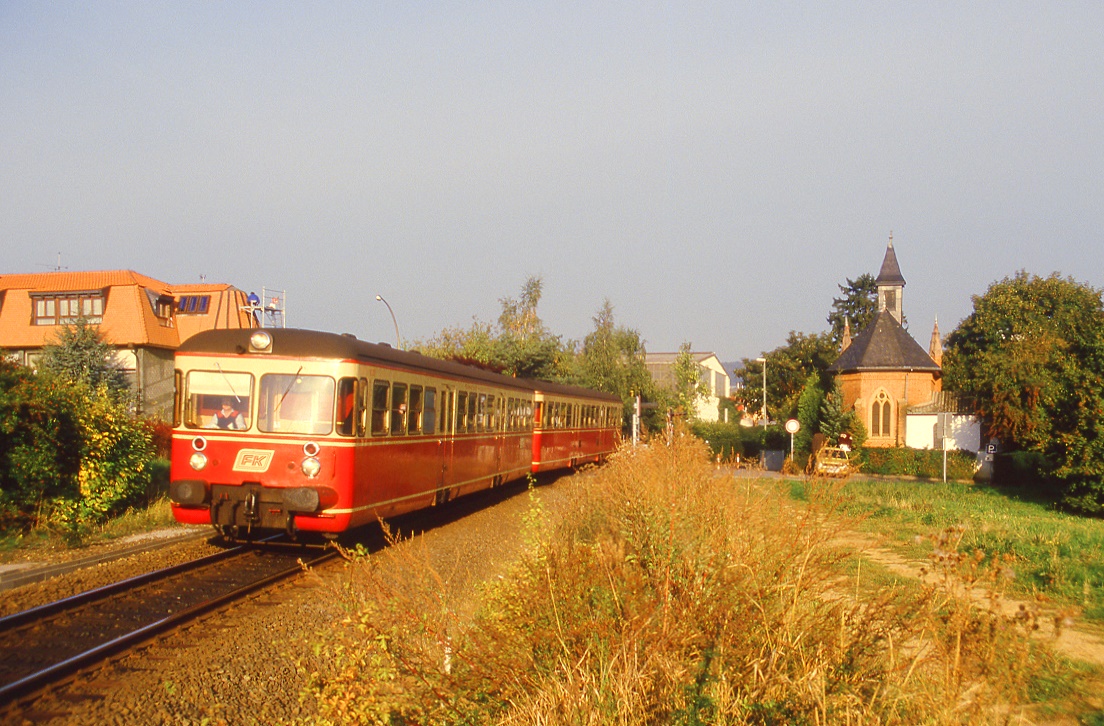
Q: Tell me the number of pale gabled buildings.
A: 1